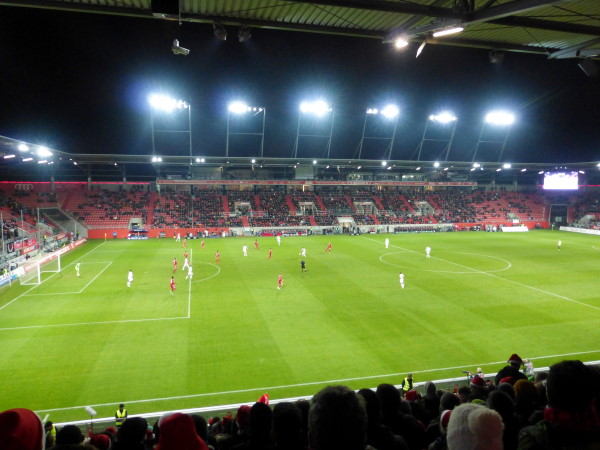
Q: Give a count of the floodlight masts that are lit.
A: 6